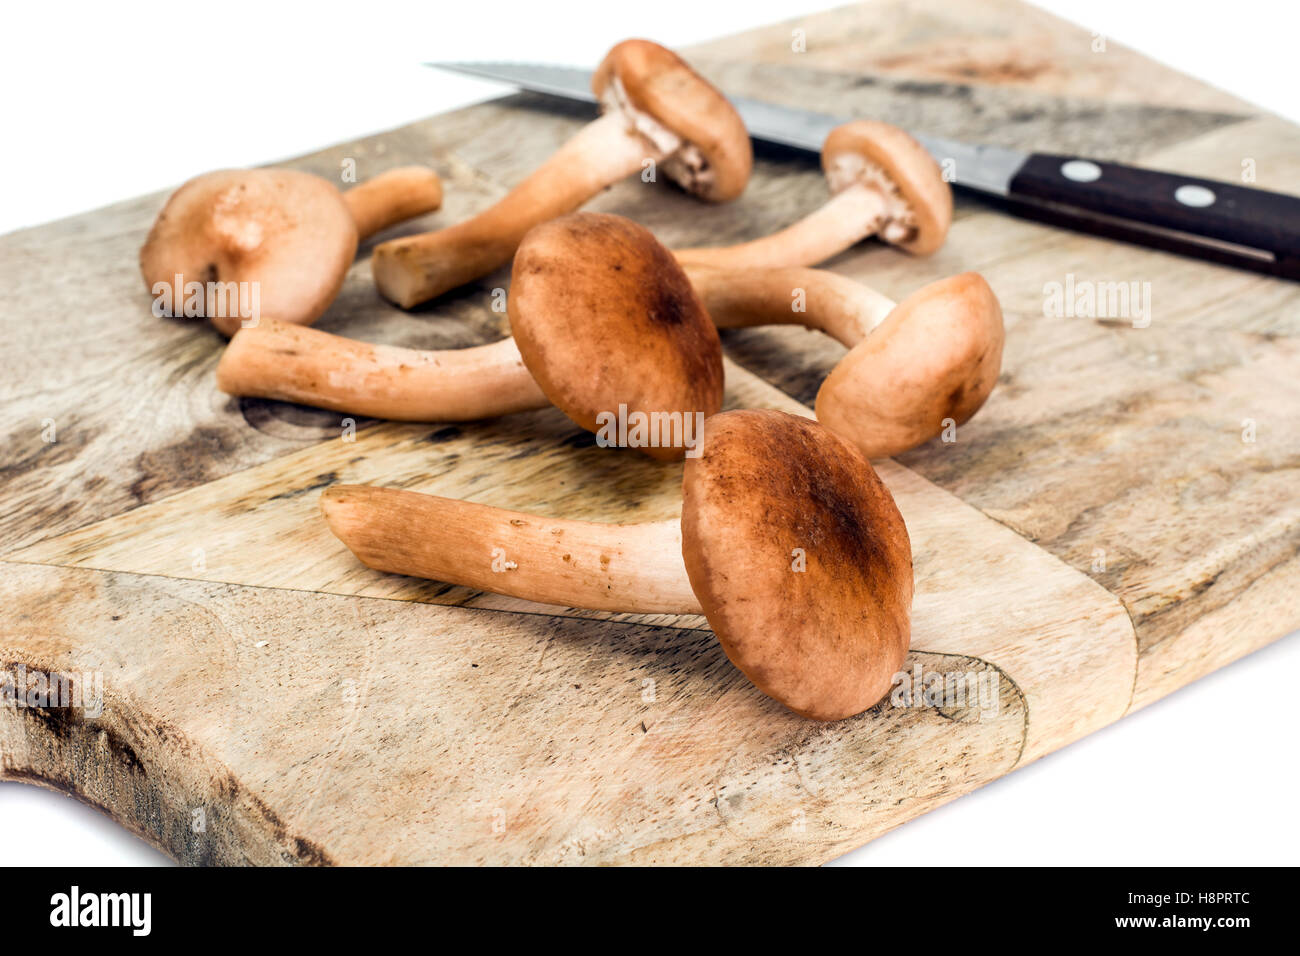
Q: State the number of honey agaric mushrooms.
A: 6